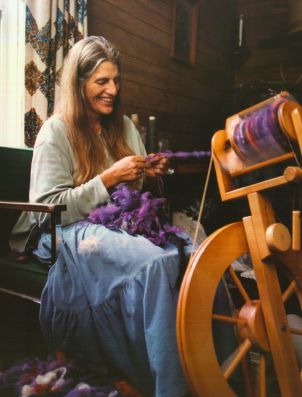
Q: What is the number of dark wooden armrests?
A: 1